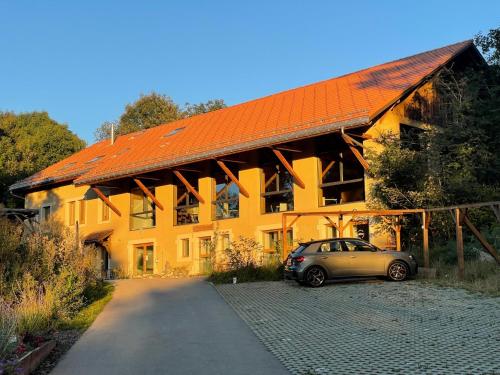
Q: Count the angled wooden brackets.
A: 6